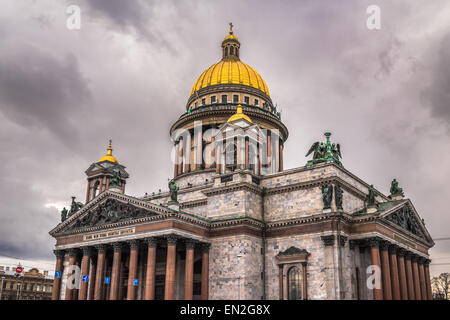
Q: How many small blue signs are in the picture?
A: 4